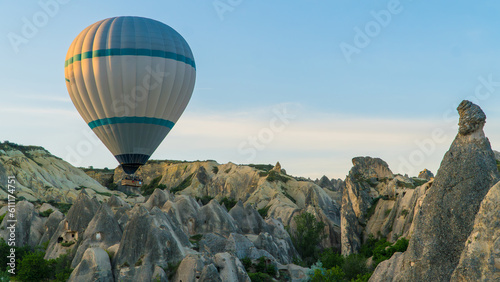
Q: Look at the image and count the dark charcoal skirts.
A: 1